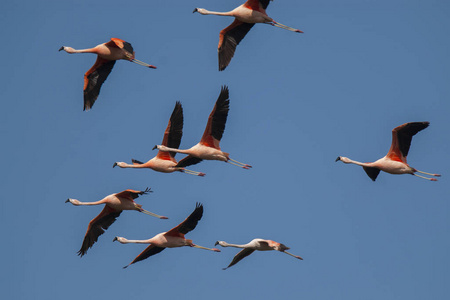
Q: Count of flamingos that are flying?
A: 8